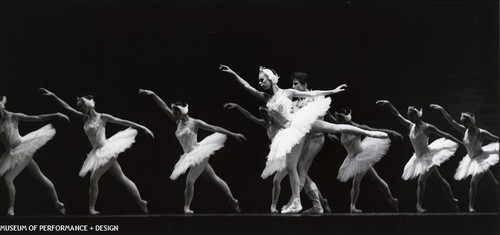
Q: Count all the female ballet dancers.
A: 8